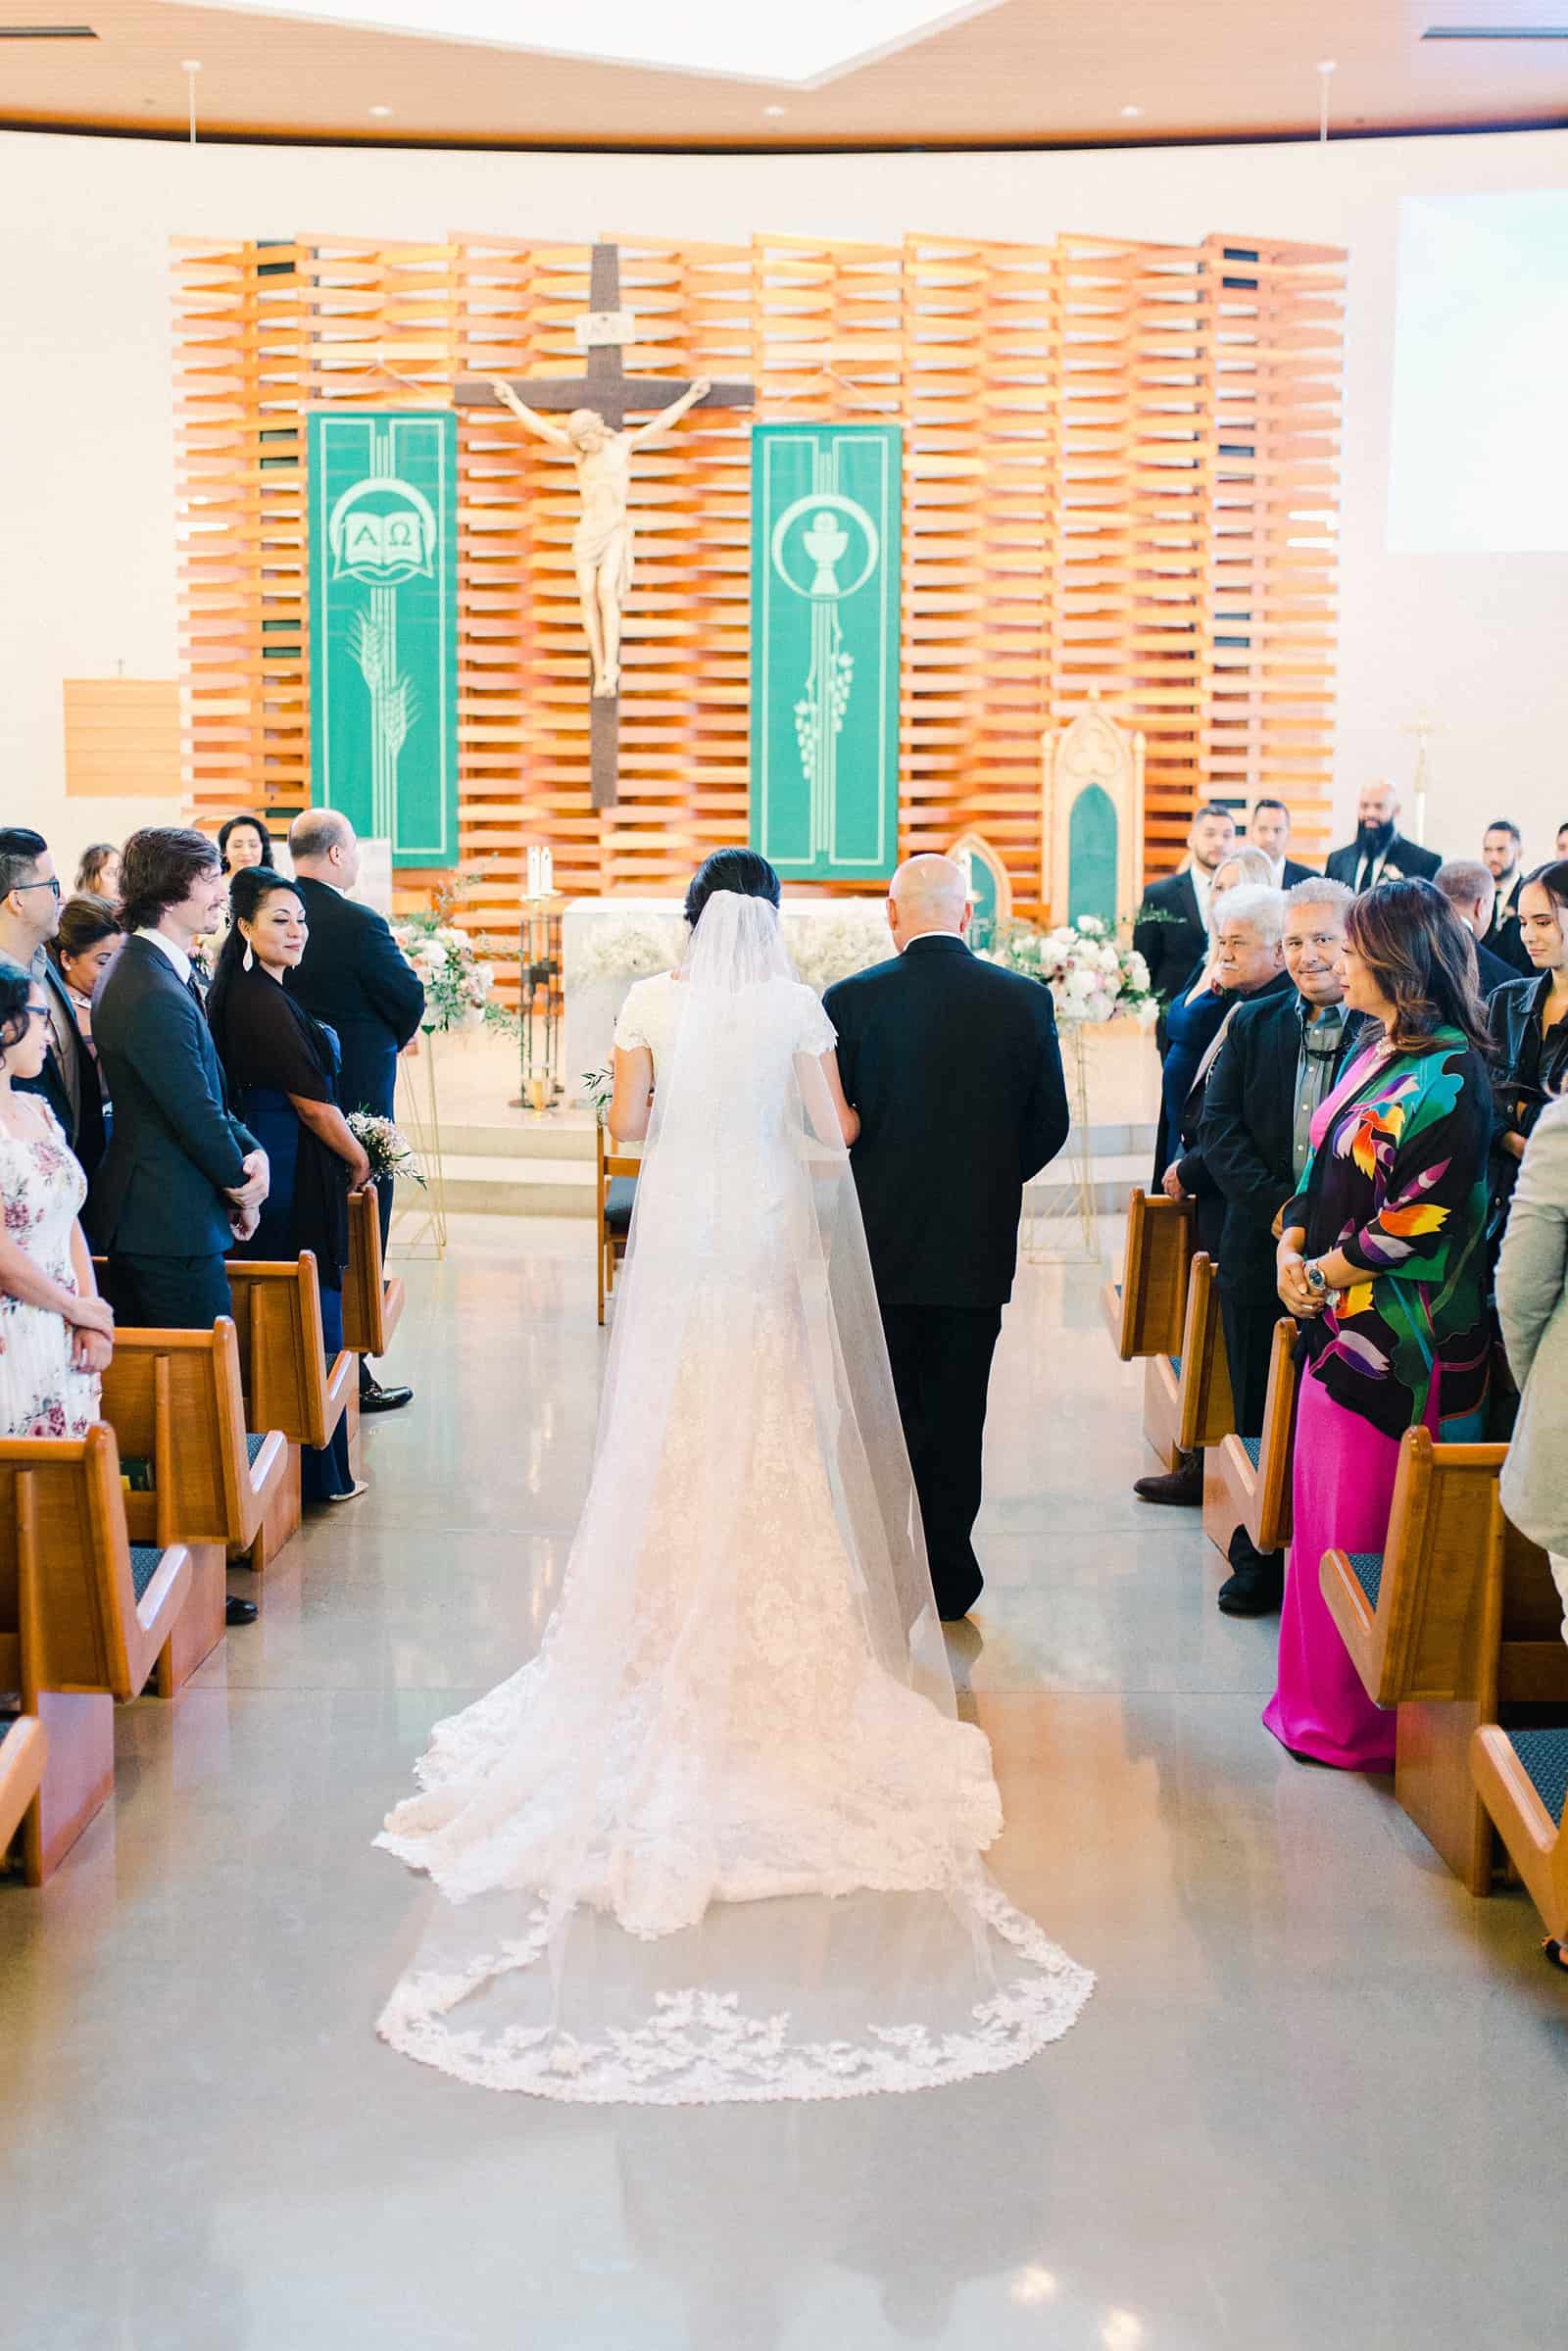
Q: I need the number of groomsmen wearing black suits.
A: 4